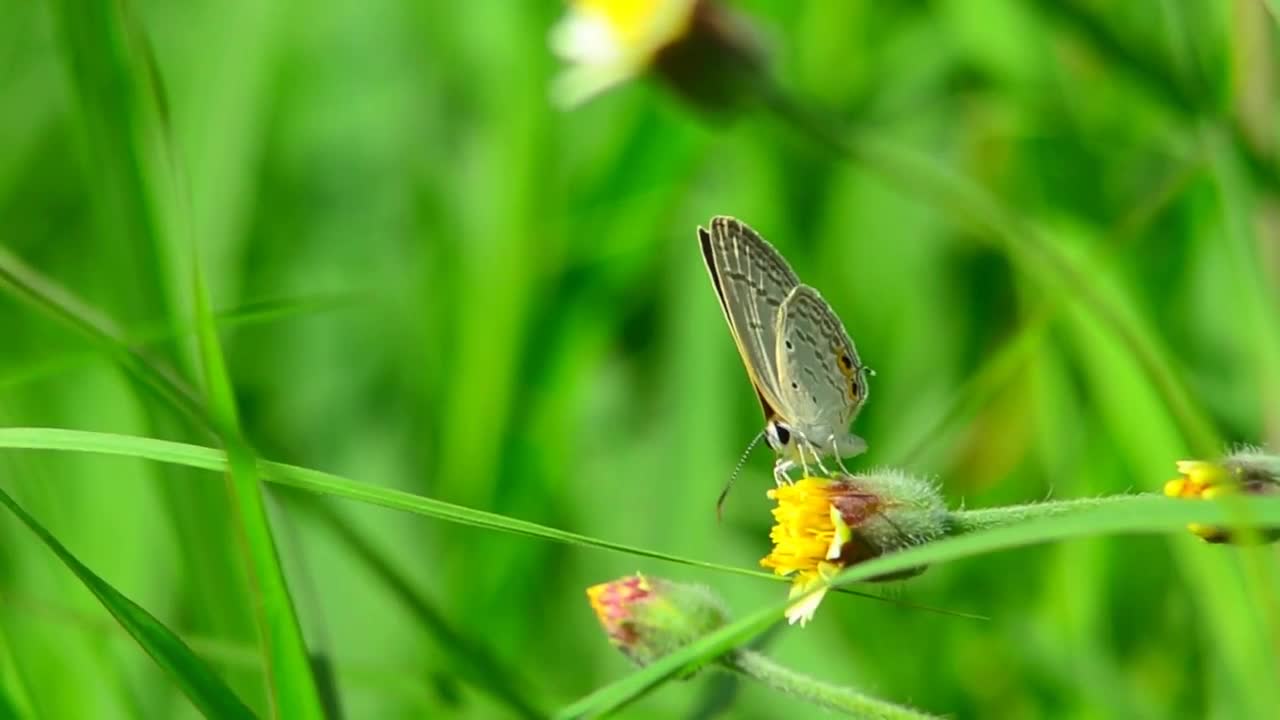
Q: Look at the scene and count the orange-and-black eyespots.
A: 2